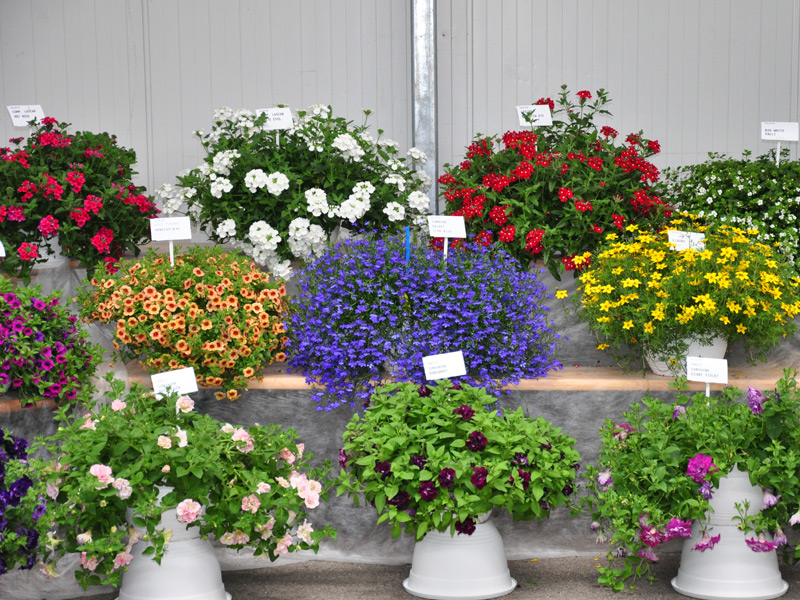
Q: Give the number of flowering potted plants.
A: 12